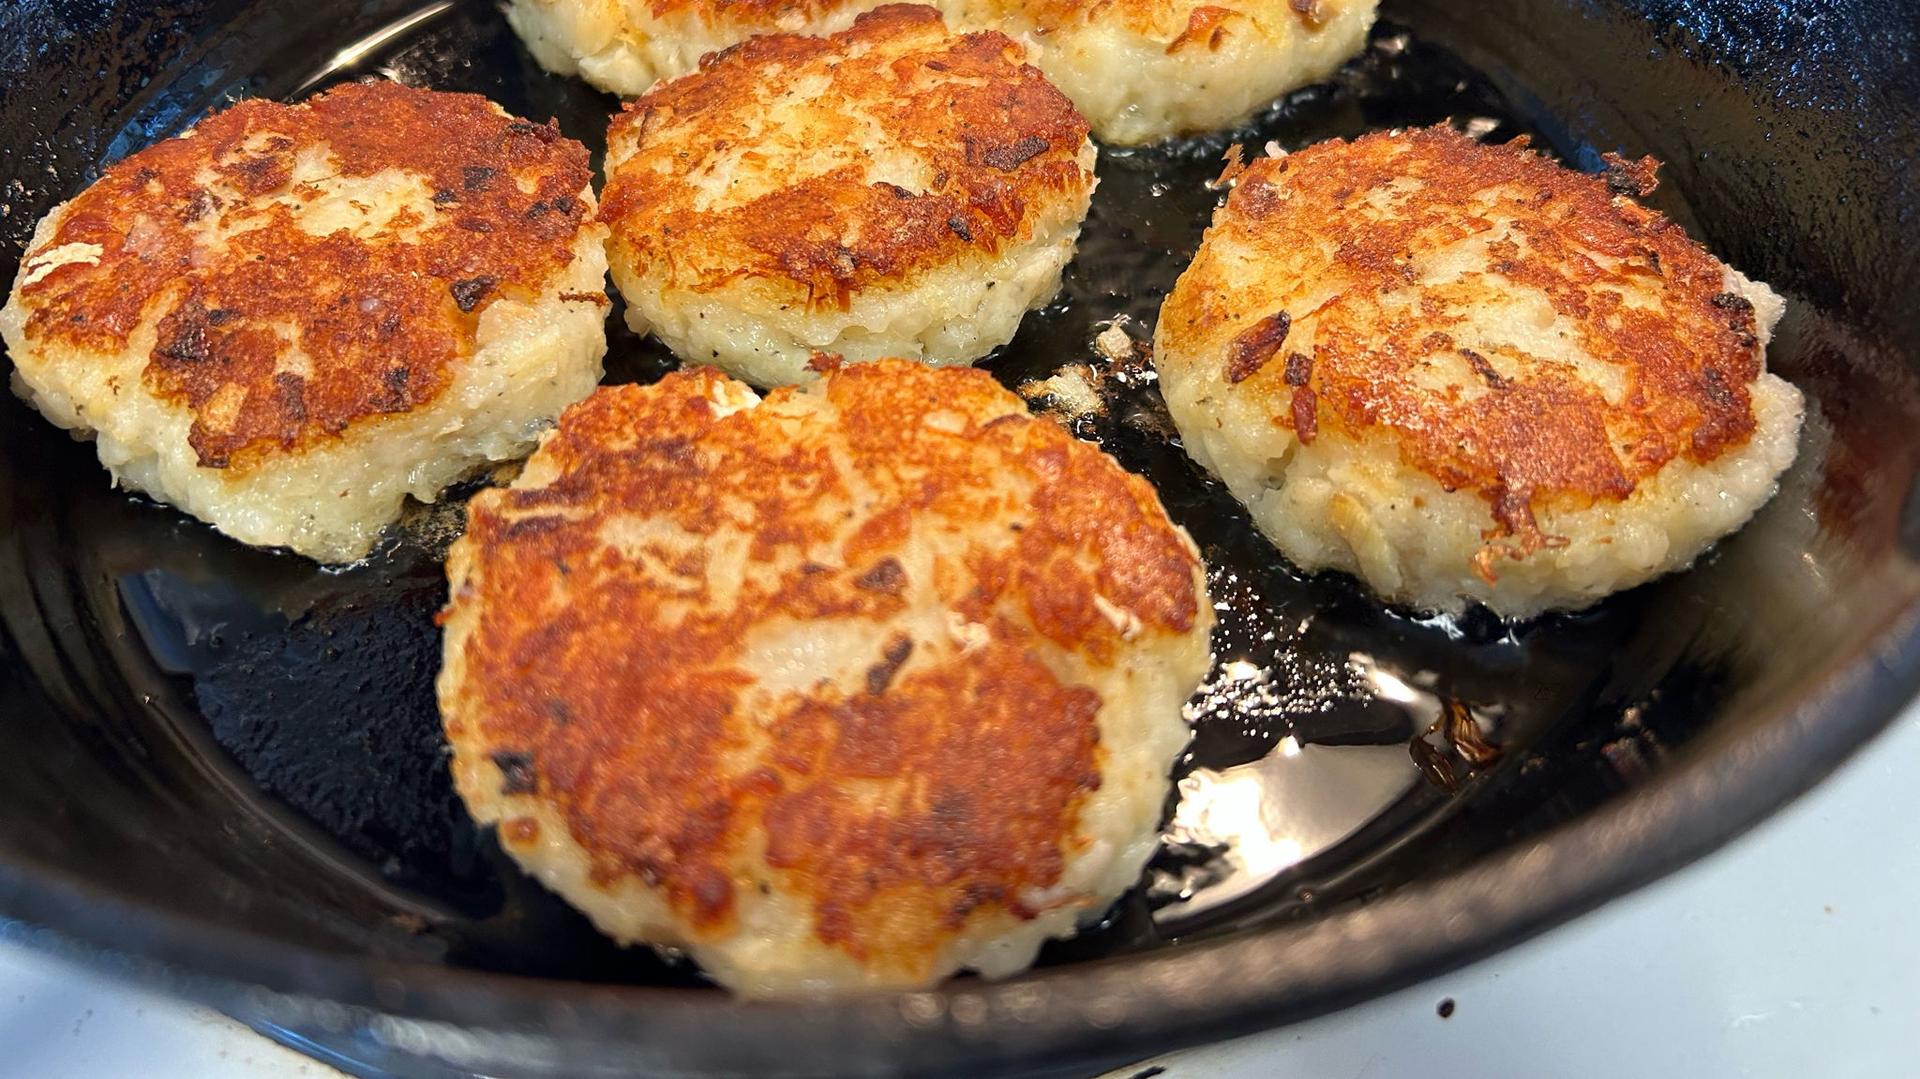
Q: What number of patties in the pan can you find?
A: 6